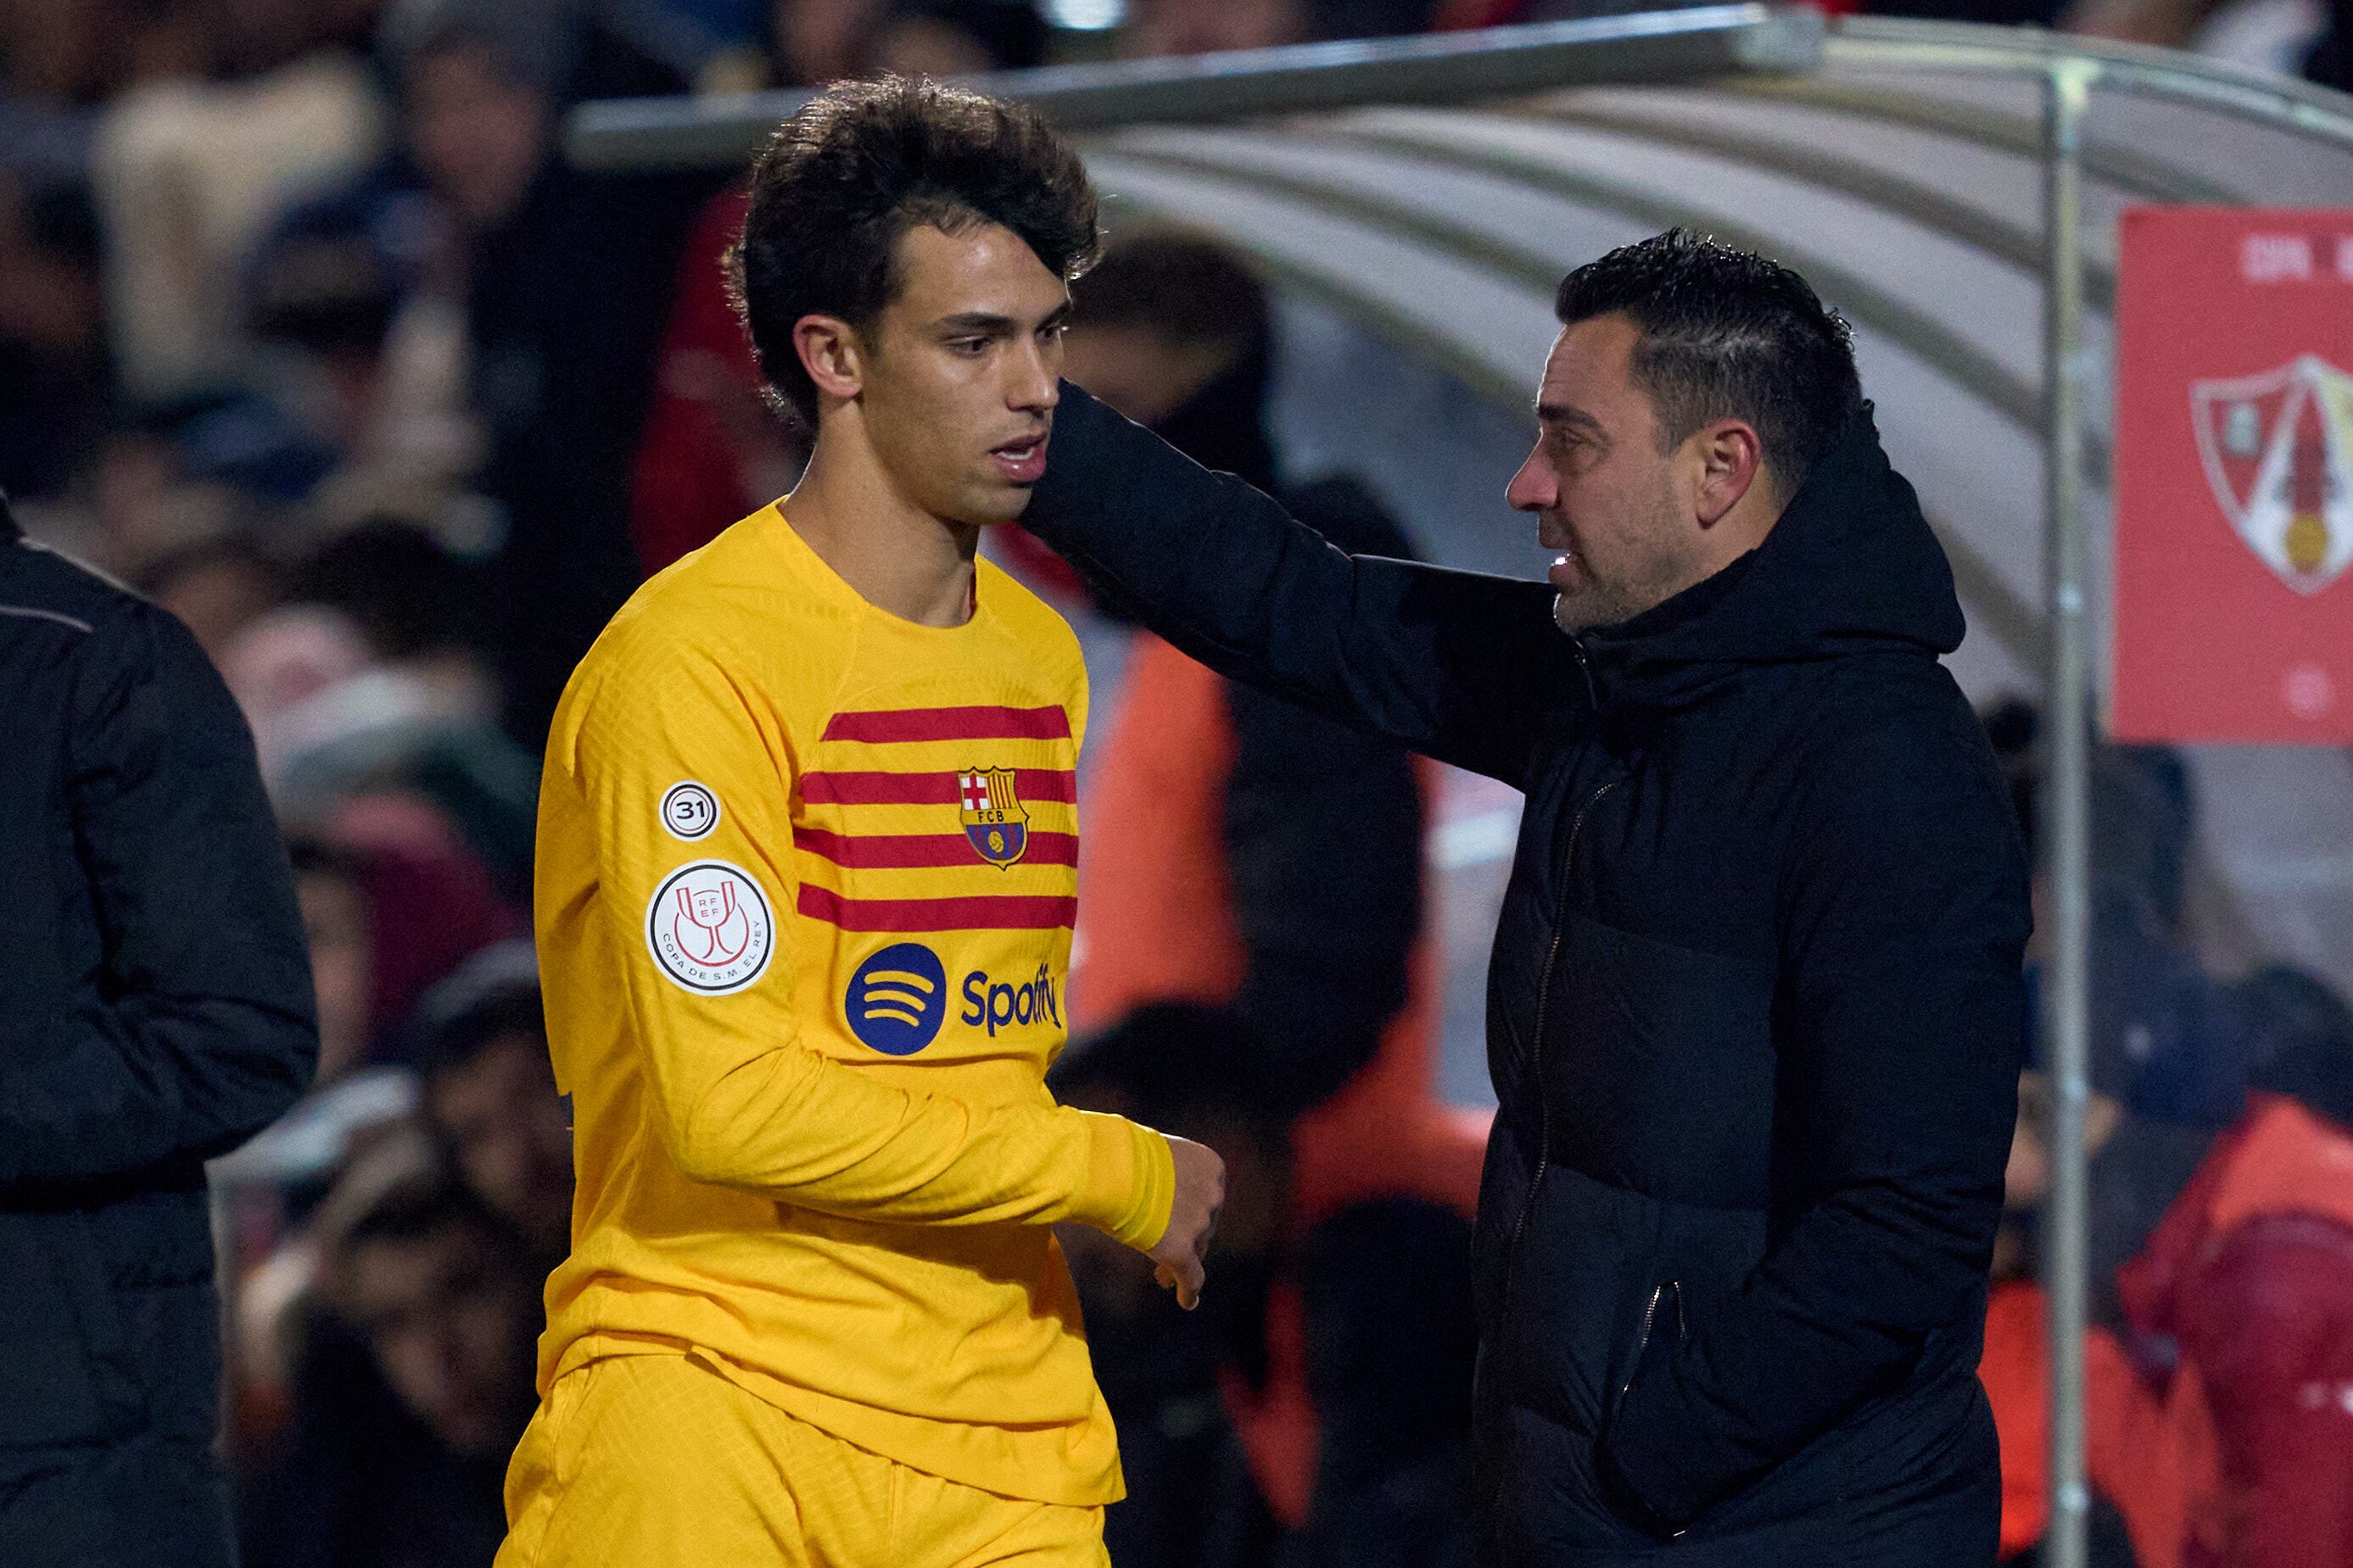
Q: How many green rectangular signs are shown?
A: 0